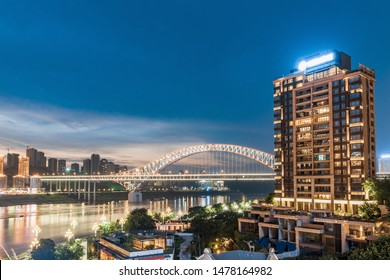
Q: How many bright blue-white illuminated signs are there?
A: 1